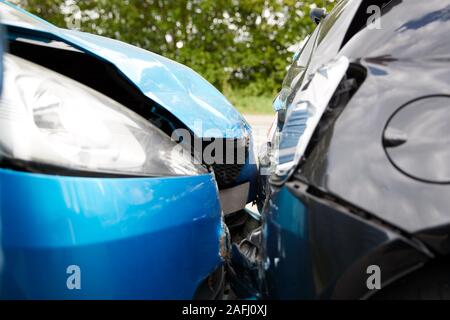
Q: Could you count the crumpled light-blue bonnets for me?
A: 1